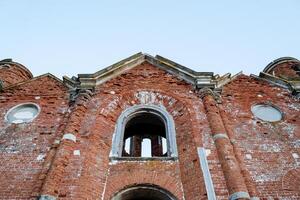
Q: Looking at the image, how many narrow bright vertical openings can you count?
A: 3